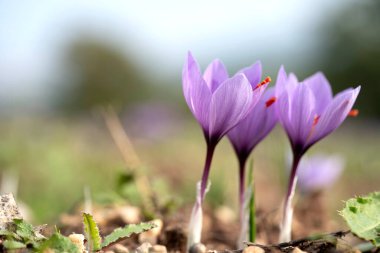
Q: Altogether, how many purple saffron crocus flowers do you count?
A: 3